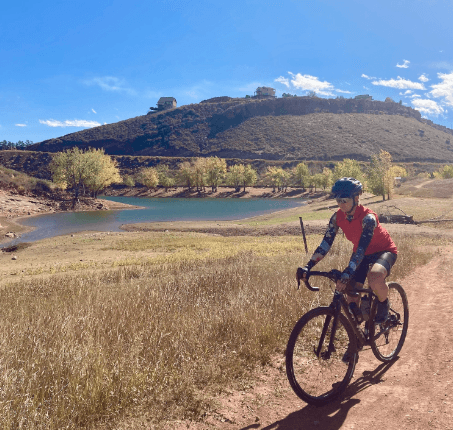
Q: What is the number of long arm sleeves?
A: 2